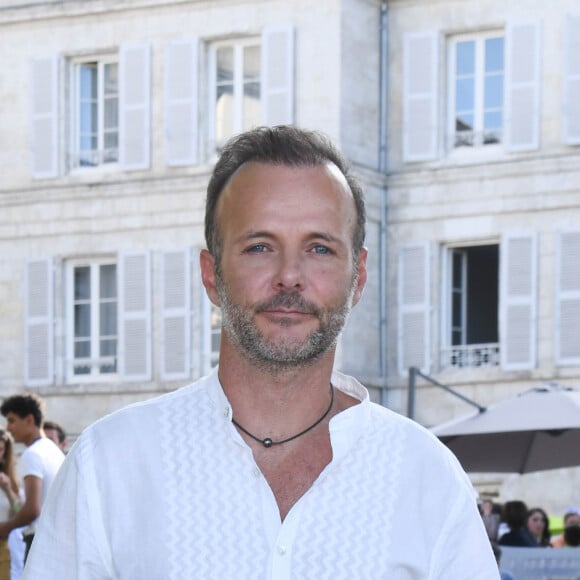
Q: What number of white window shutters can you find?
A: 13